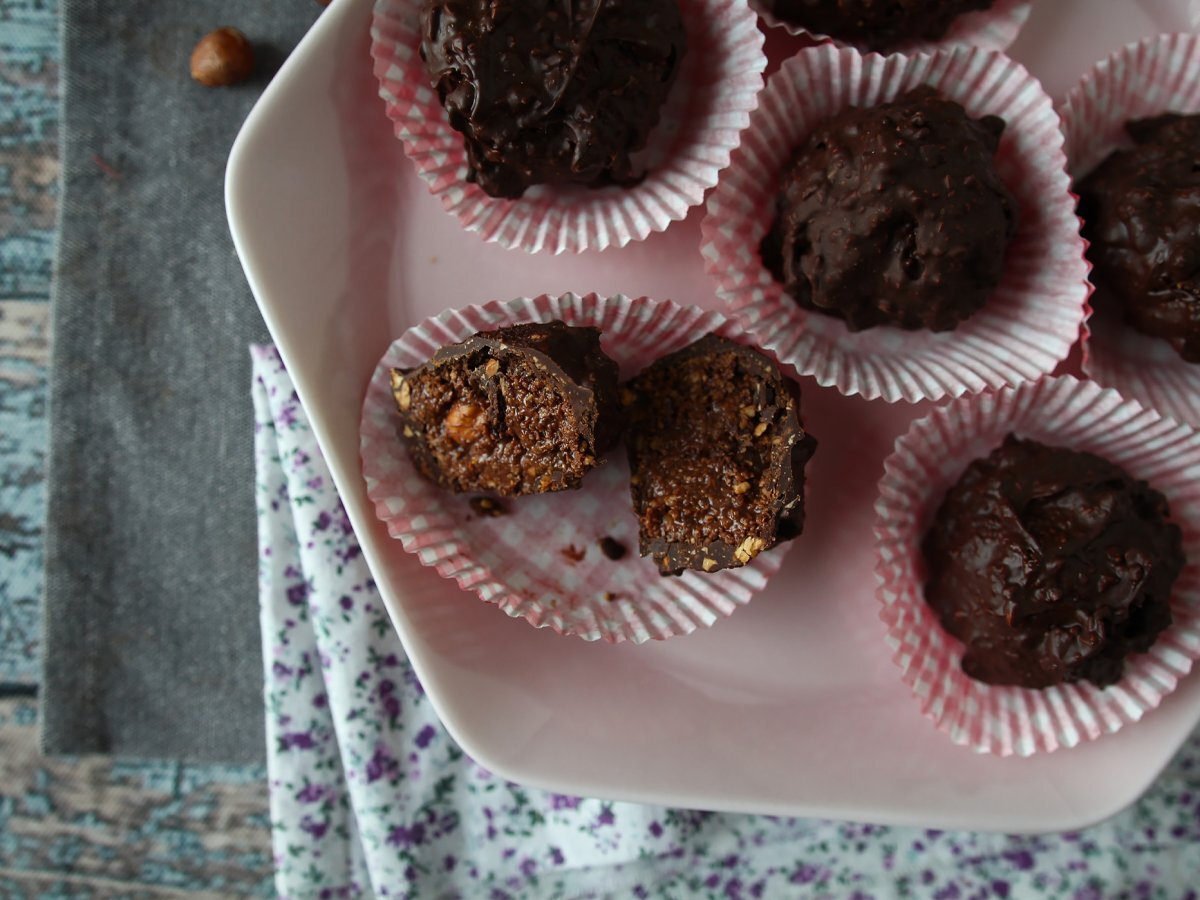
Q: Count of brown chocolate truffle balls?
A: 6